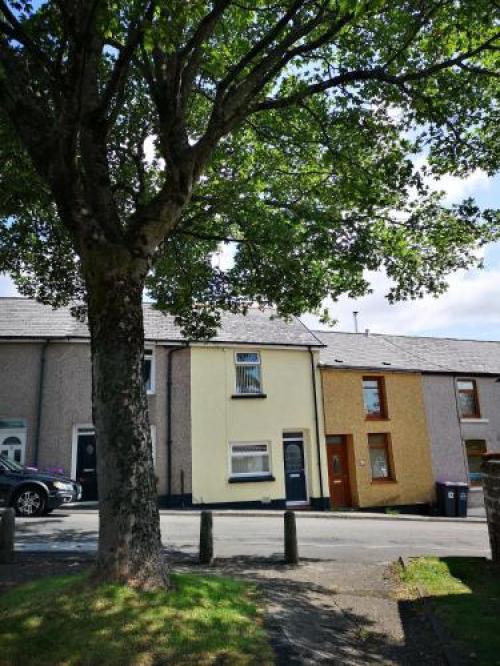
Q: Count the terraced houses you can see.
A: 5